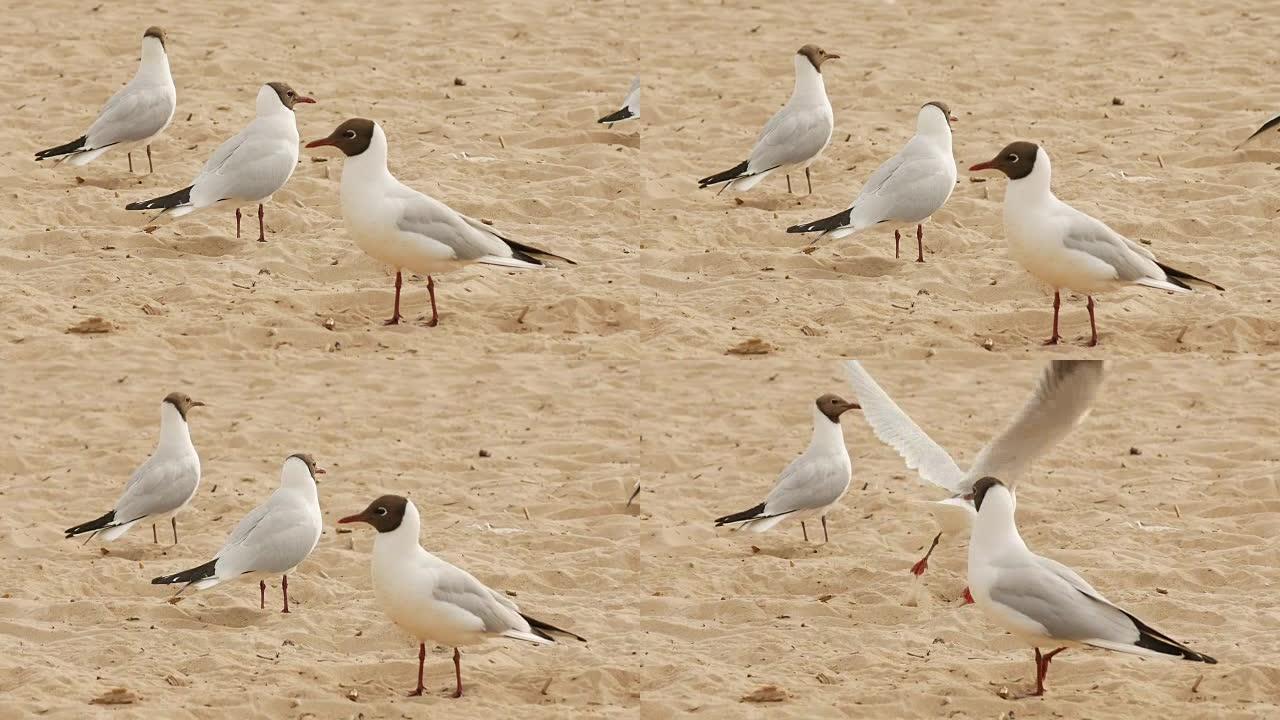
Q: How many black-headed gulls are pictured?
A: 12